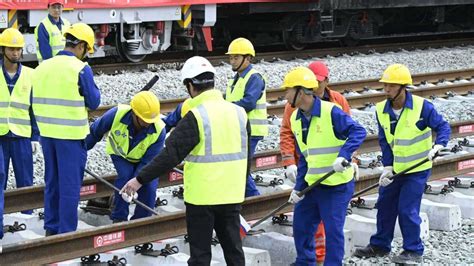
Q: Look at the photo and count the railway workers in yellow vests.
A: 8